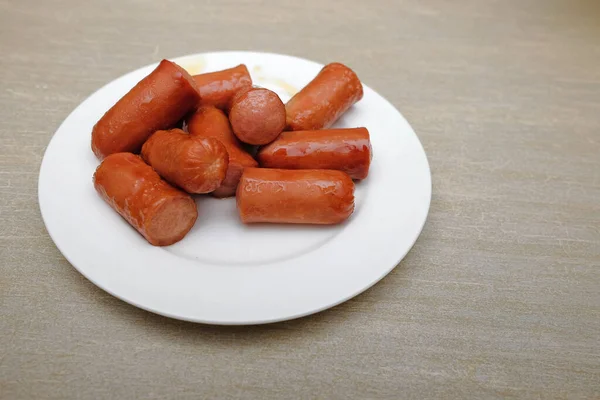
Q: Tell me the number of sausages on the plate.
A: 9